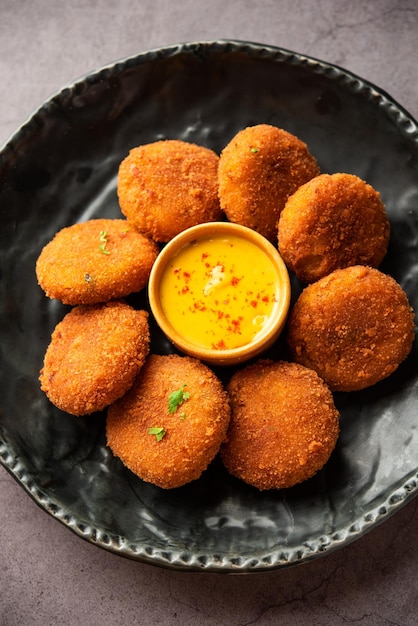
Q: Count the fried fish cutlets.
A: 8